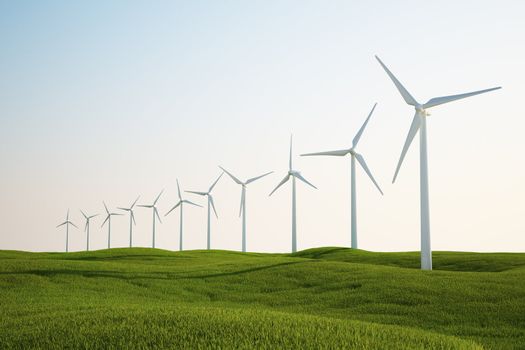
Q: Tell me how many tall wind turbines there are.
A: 11